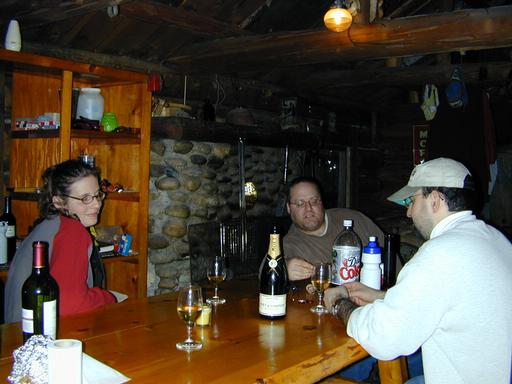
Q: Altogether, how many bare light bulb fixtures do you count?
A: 1